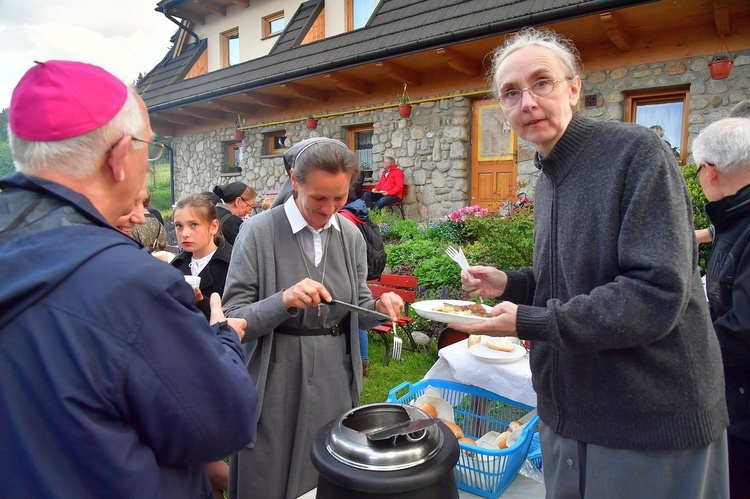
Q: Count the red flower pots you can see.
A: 4